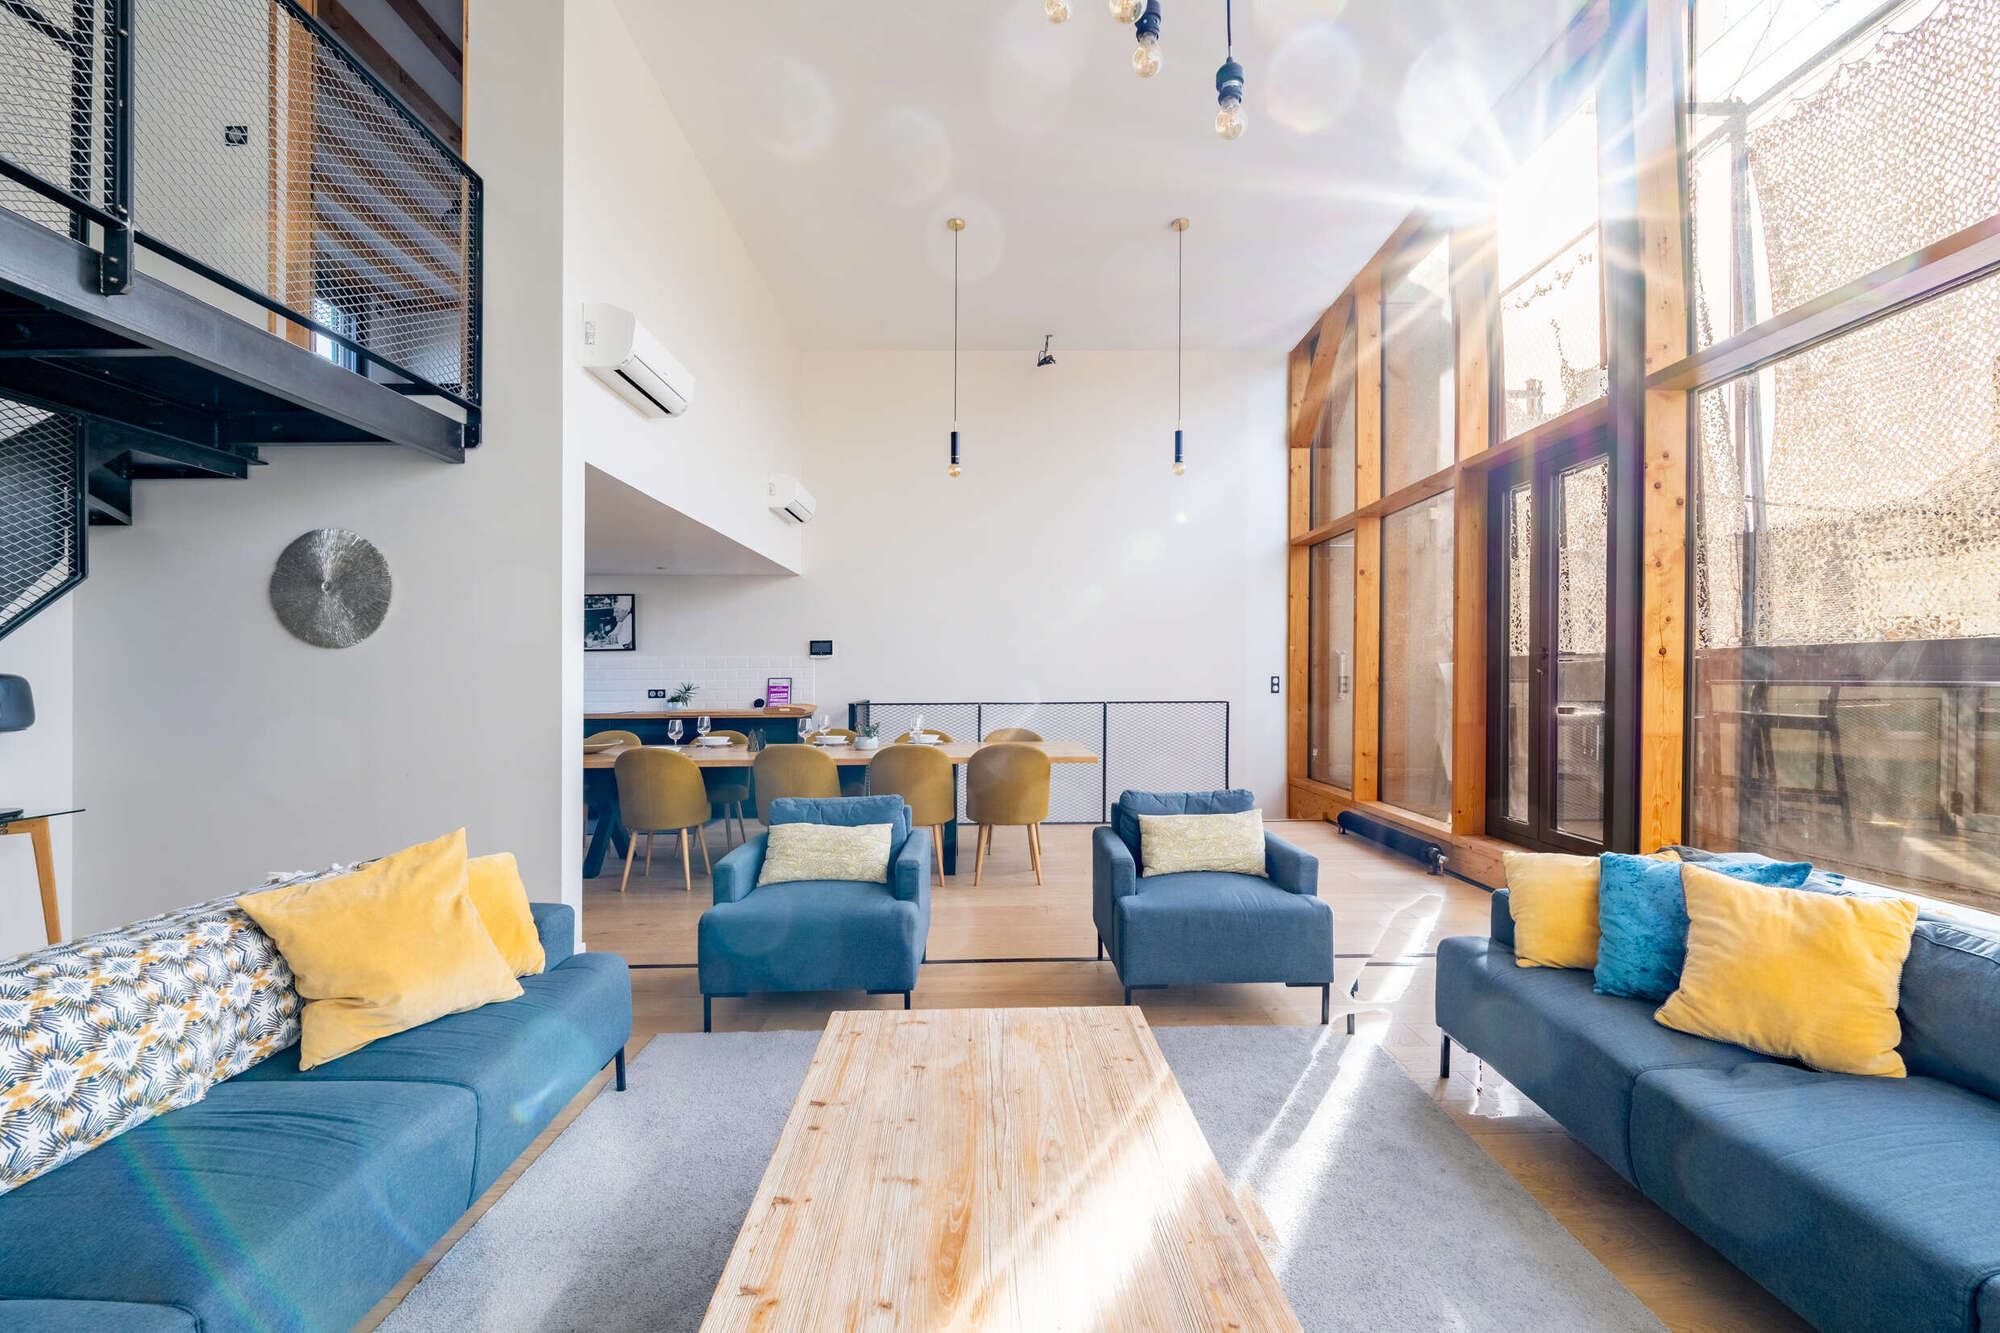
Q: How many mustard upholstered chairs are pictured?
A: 9